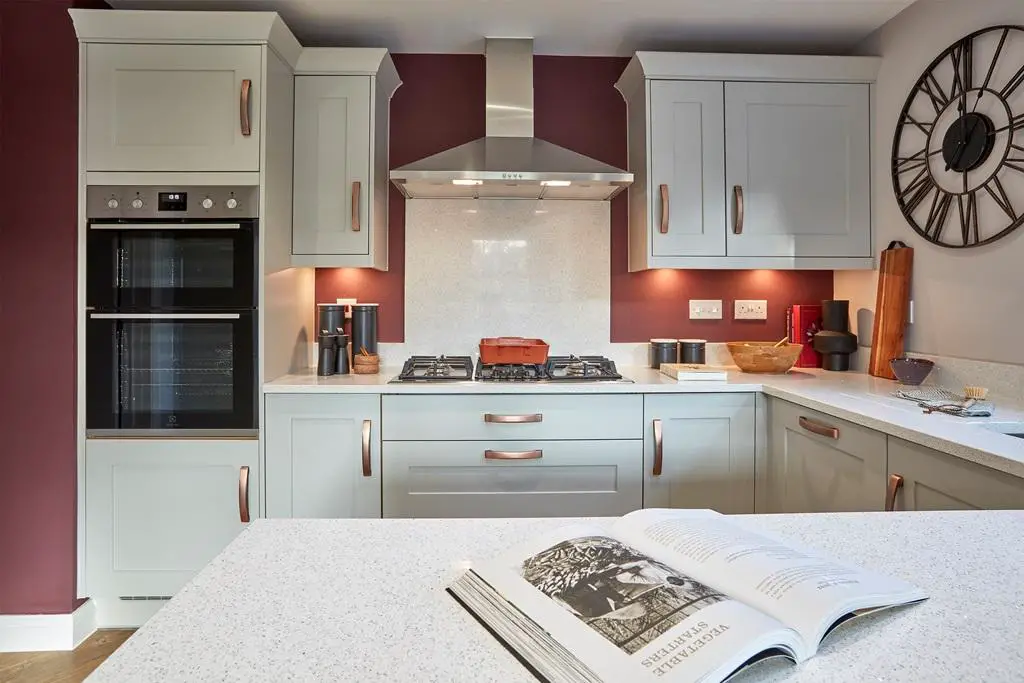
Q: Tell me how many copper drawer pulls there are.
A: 11